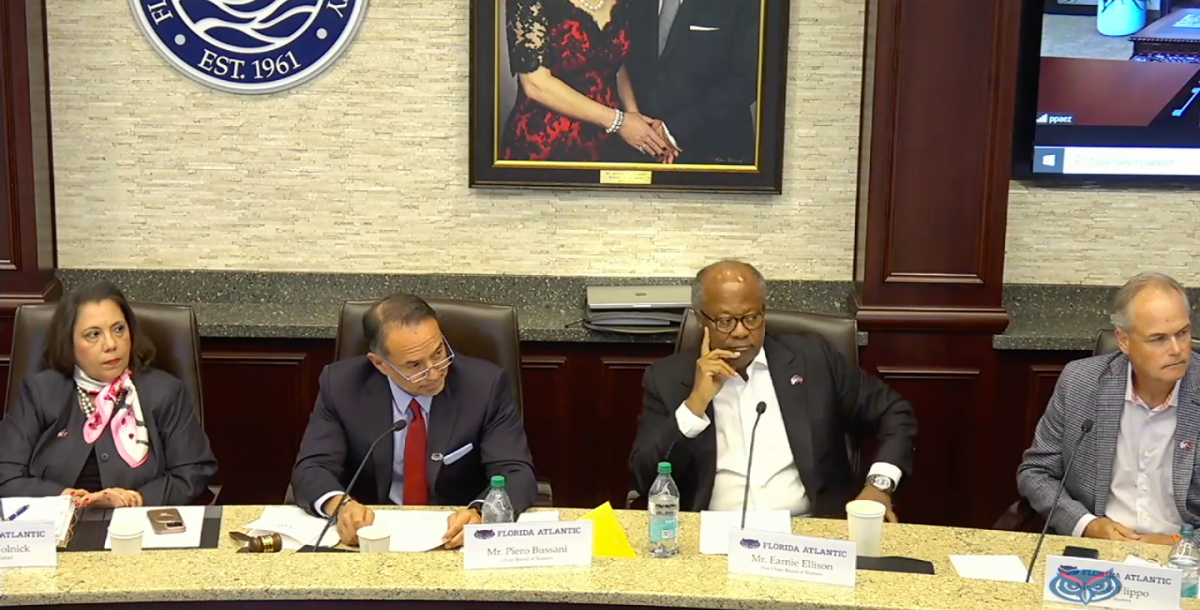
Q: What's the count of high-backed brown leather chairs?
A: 4